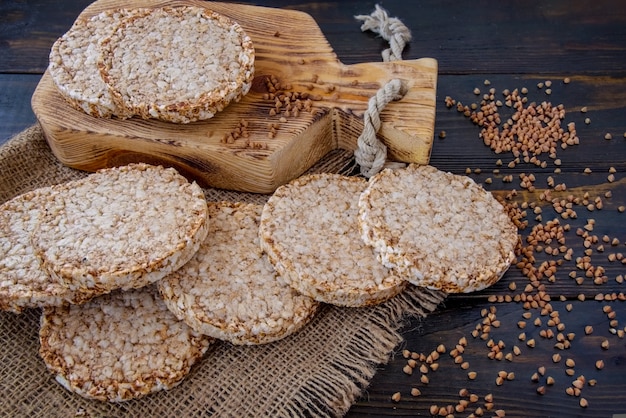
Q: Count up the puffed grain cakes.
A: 8